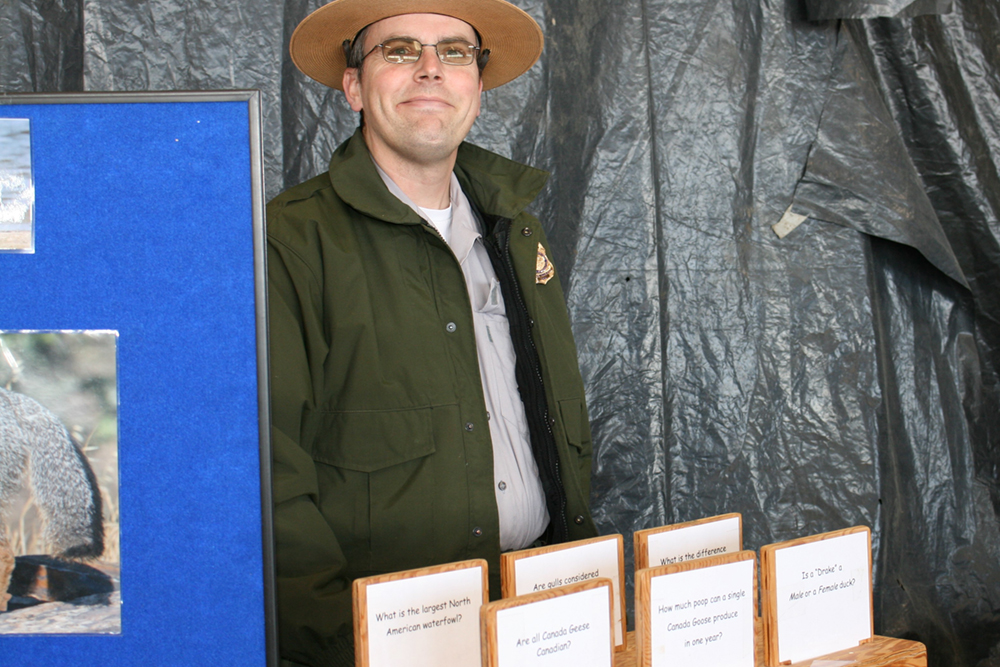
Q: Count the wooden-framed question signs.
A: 6